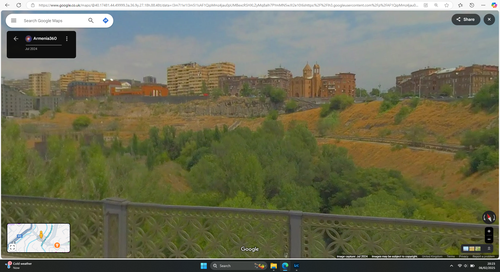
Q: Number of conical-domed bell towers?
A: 2